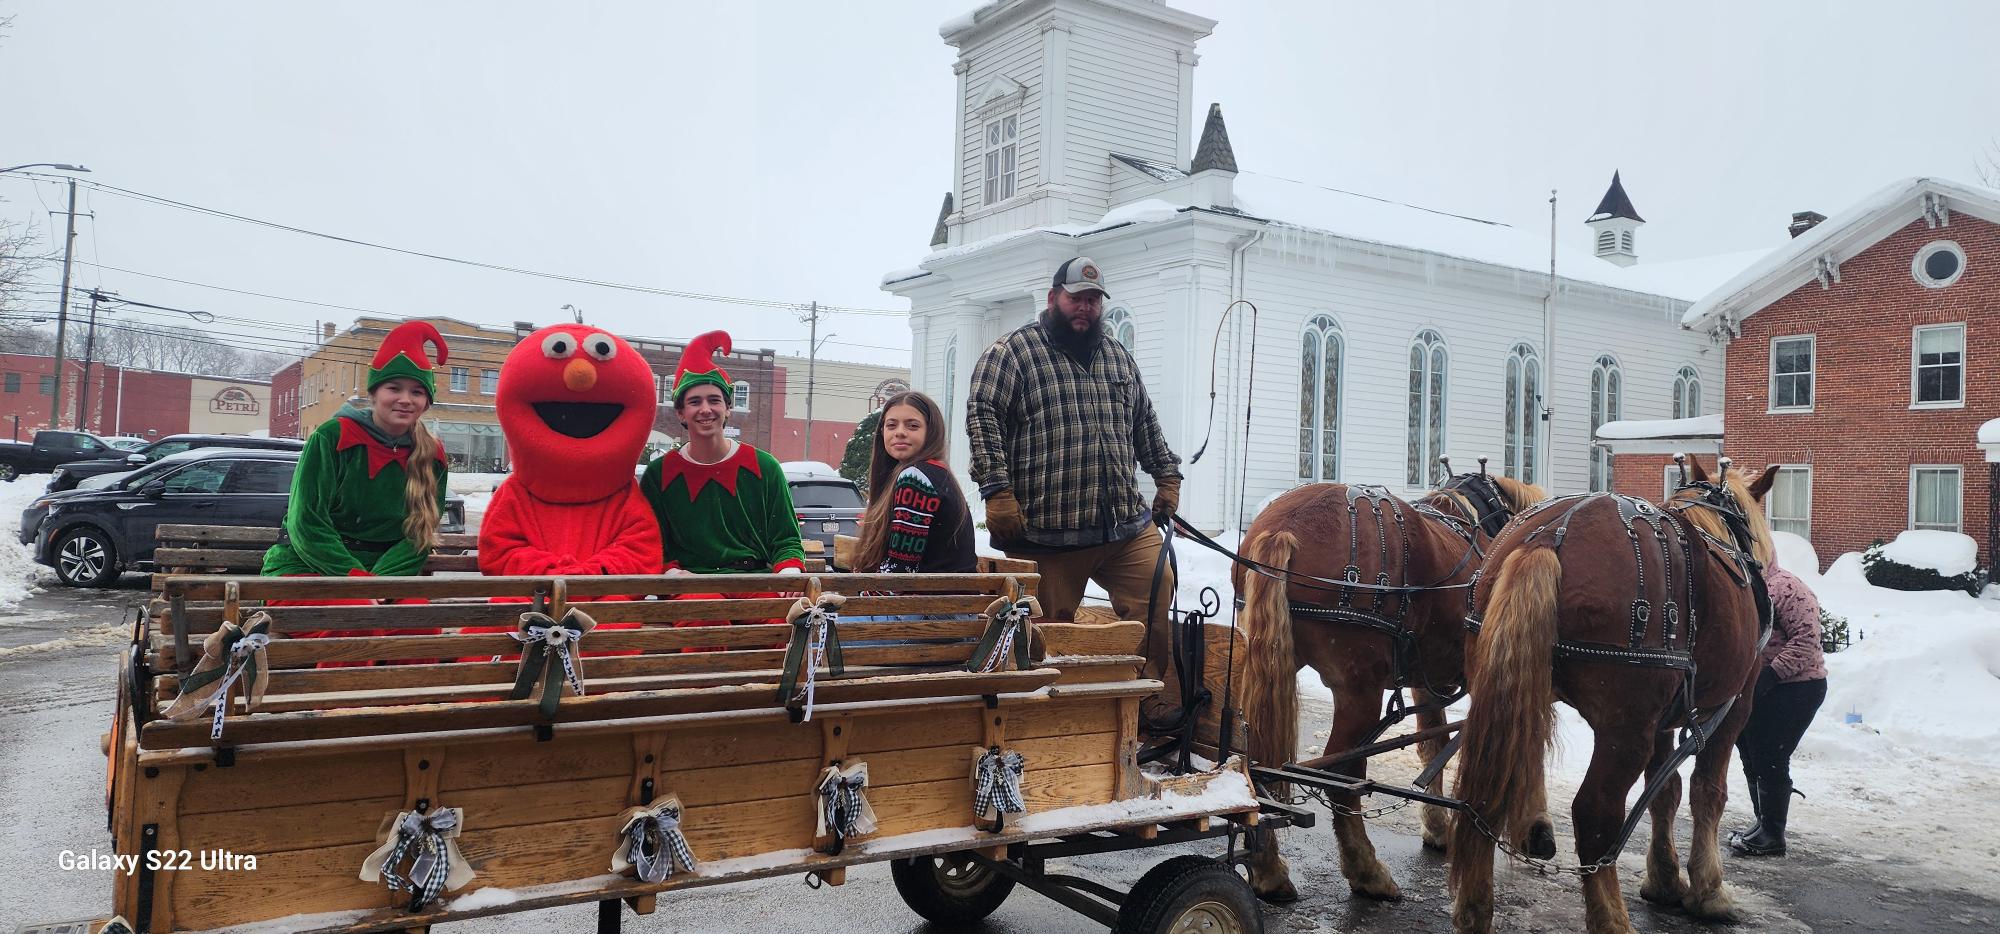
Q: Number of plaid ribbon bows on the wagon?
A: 4